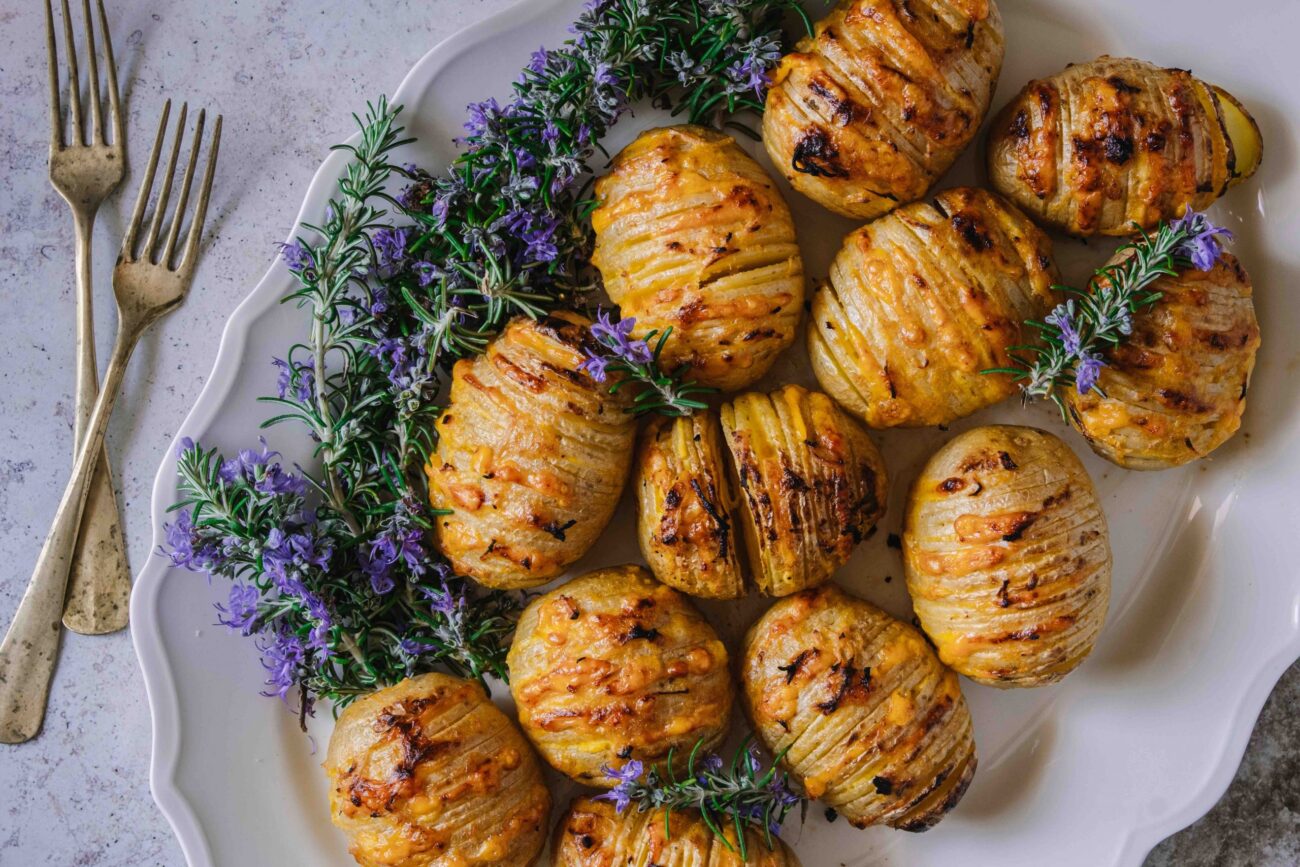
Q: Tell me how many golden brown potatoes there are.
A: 12